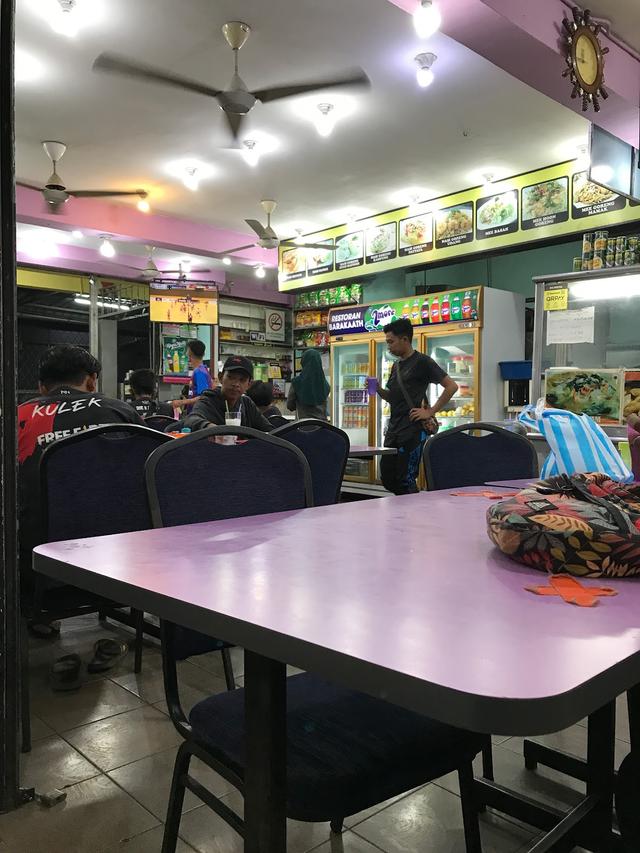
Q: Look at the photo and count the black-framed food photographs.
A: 9